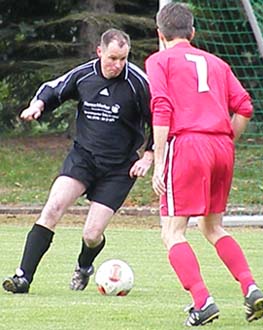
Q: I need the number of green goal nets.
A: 1